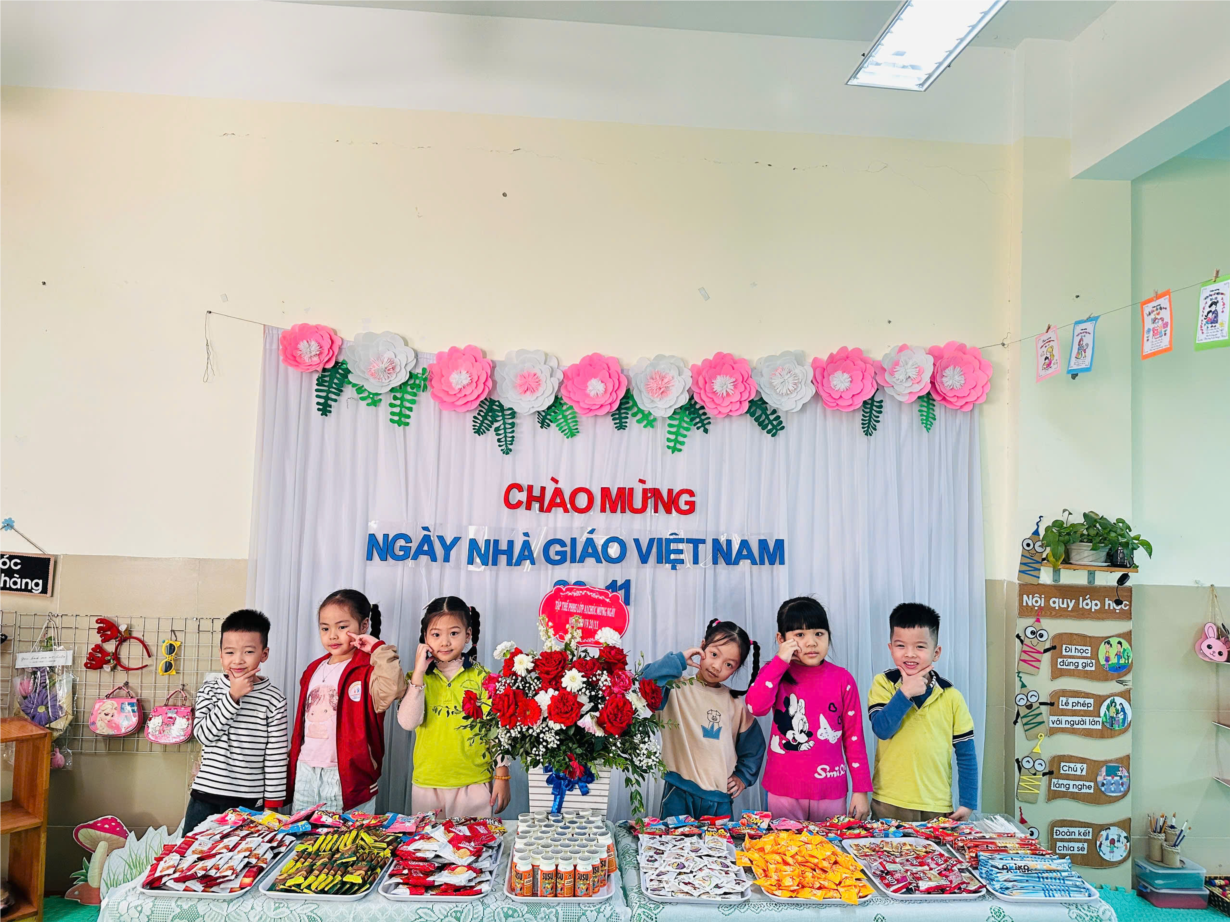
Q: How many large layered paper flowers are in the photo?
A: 11